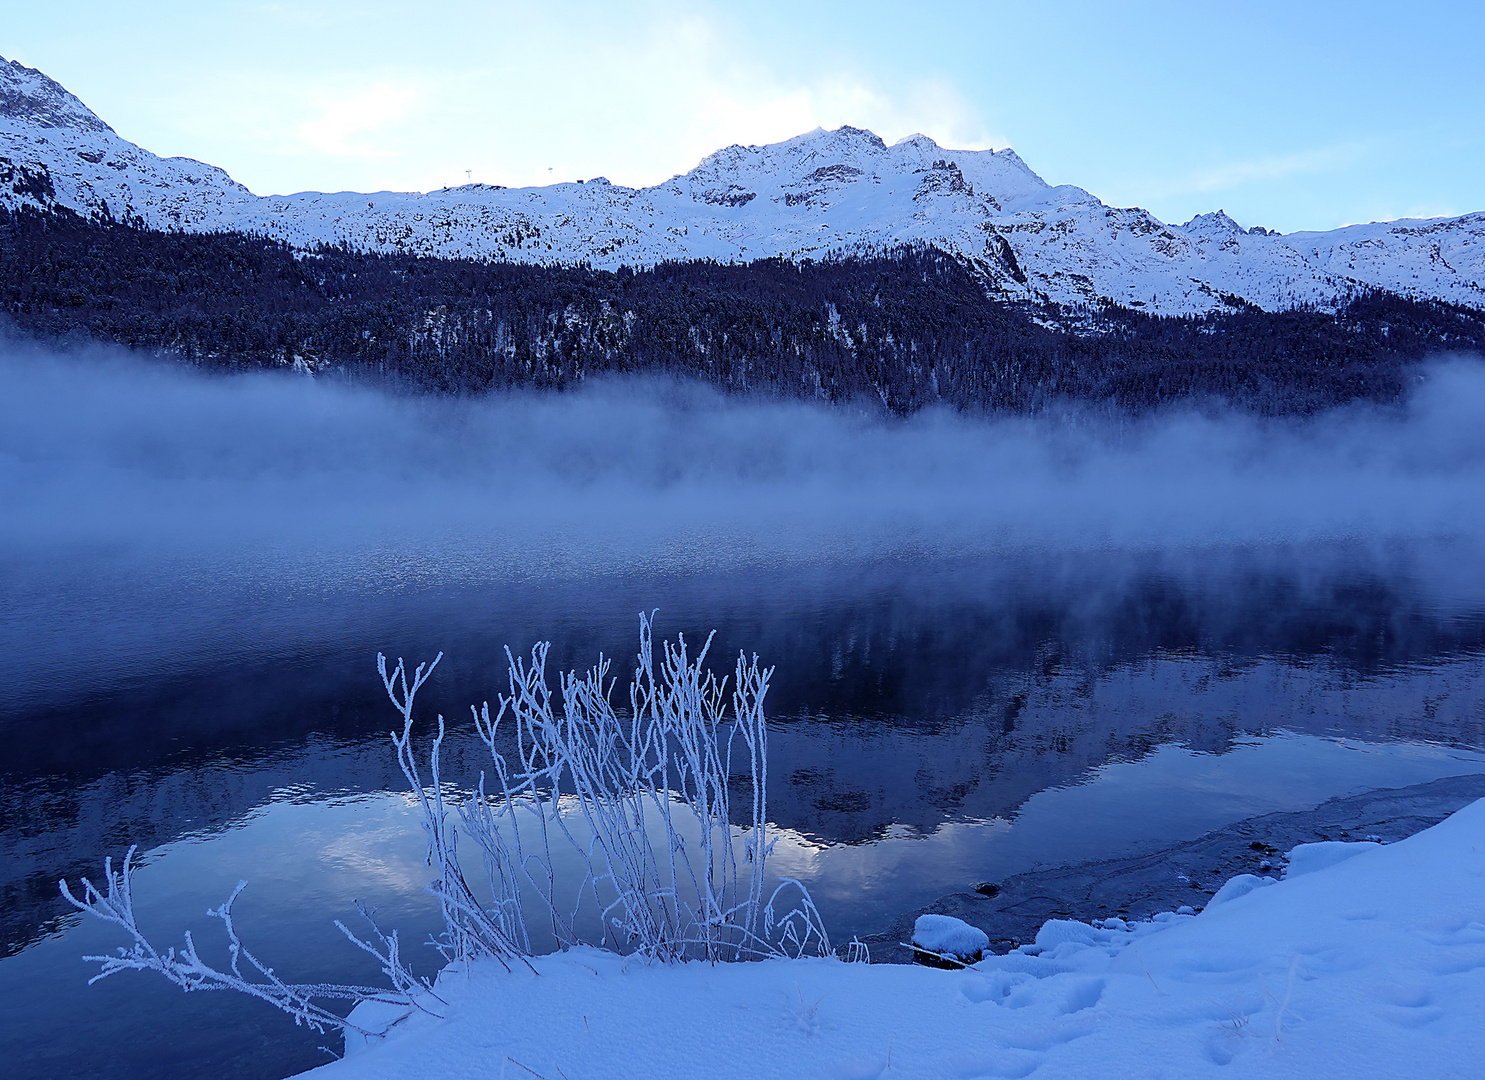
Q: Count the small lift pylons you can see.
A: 2